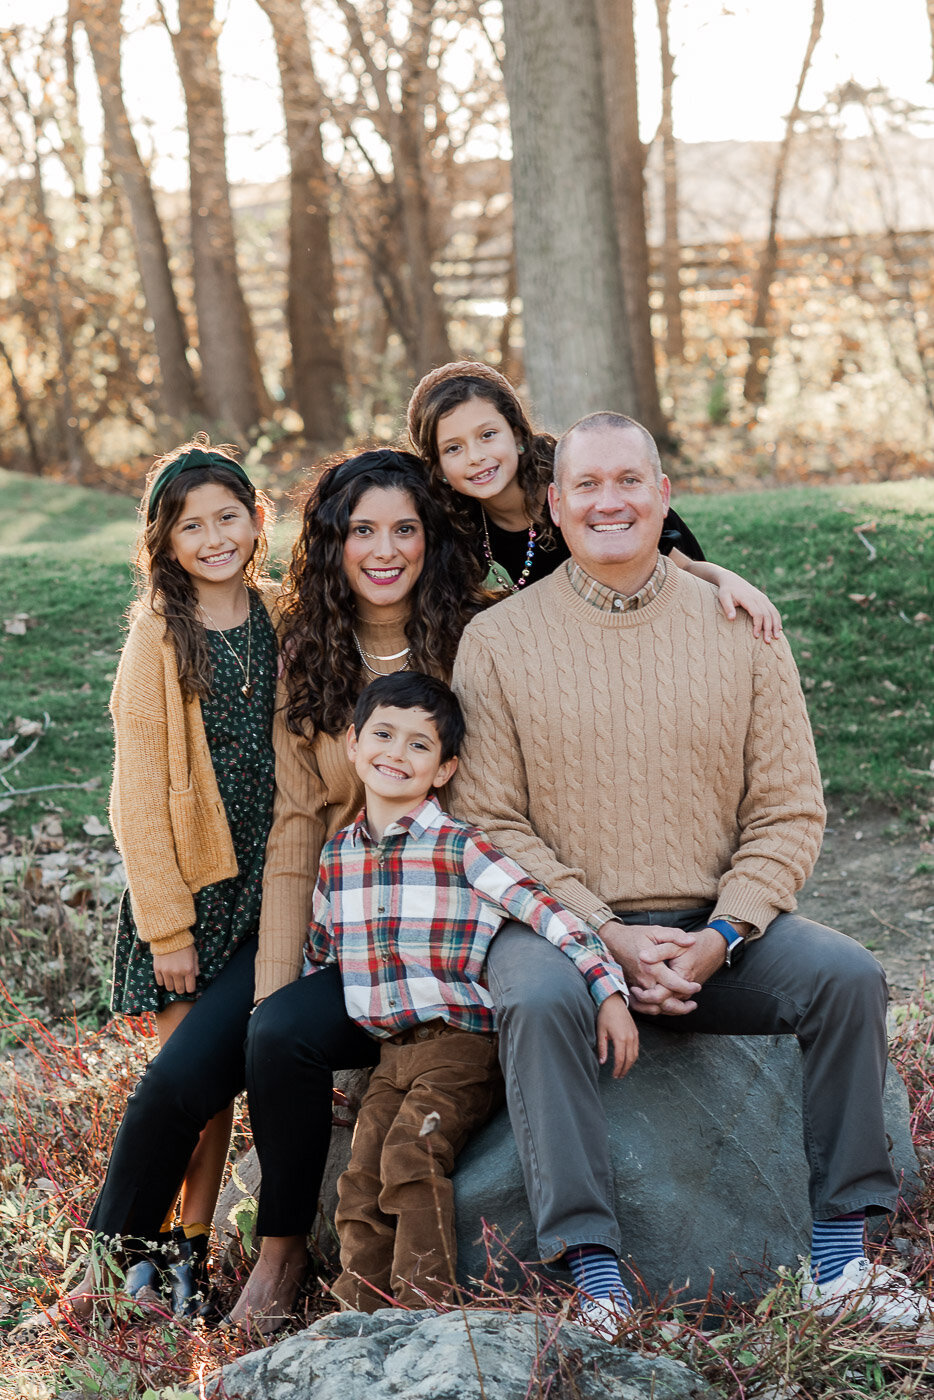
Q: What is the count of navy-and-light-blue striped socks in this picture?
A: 2